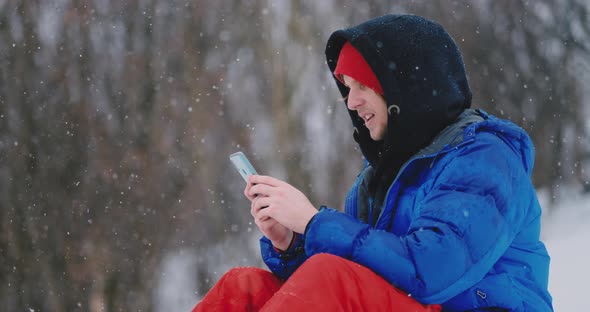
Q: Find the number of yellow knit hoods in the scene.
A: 0